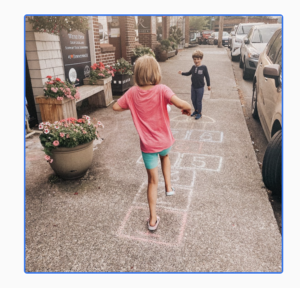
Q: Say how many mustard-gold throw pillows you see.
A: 0